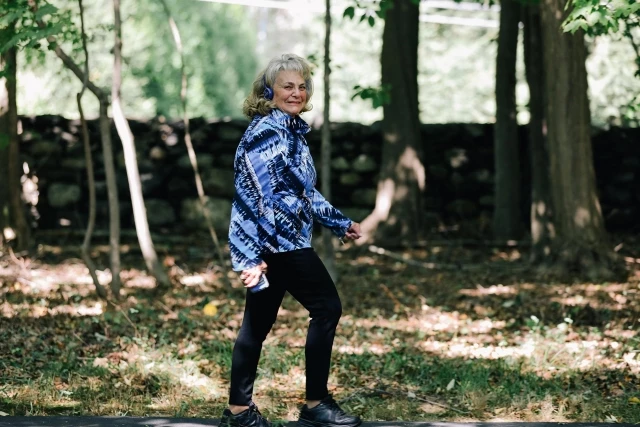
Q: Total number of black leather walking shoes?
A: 2